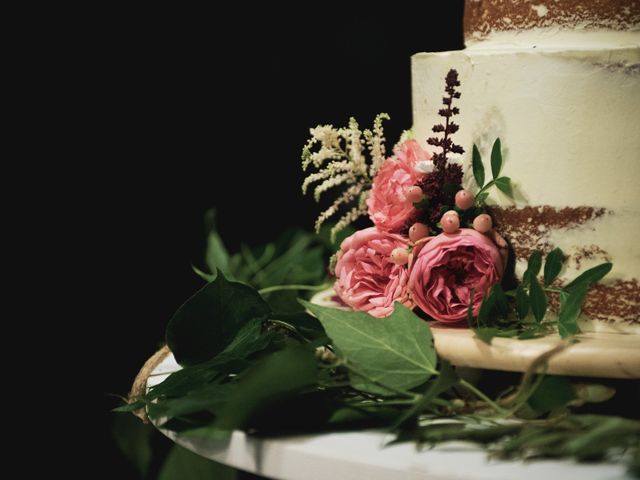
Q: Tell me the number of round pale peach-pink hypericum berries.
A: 6